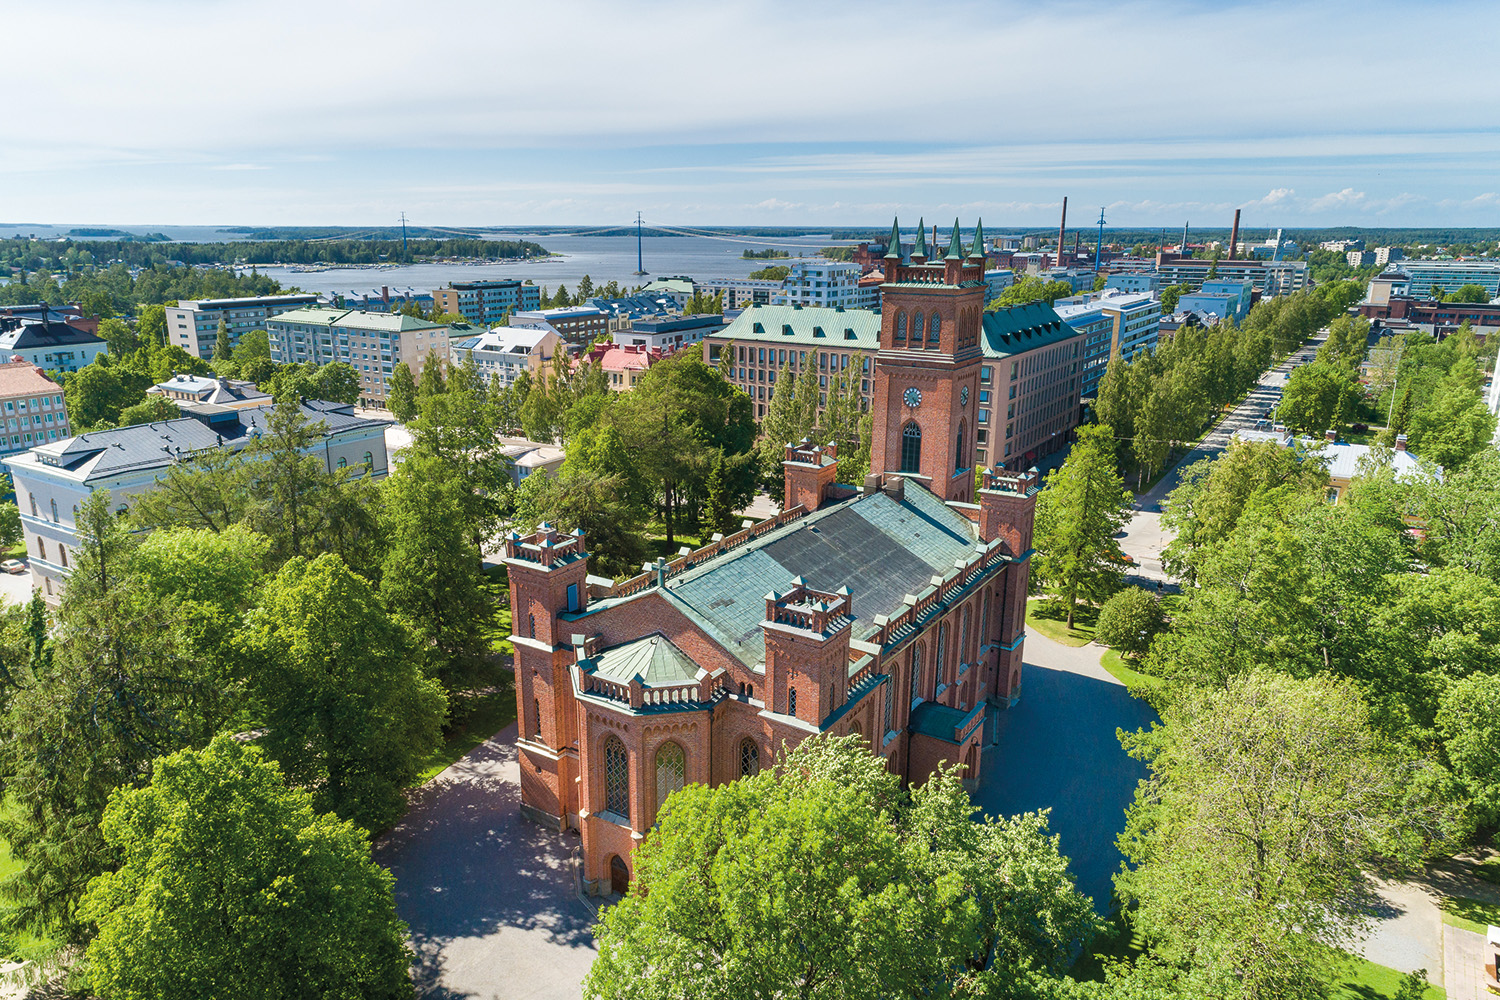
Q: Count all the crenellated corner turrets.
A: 4